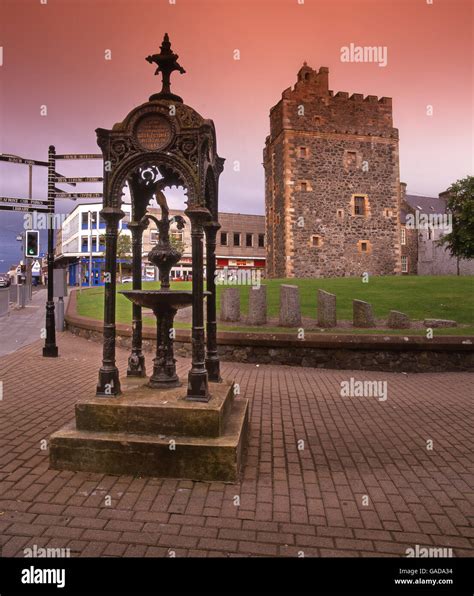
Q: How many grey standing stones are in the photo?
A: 7